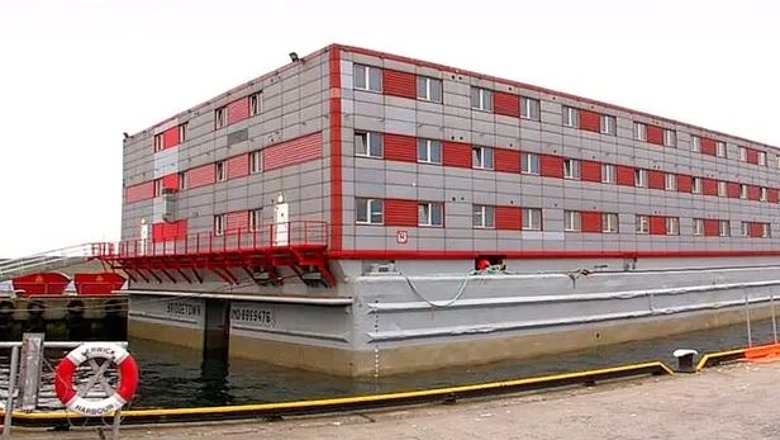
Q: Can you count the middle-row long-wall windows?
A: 12